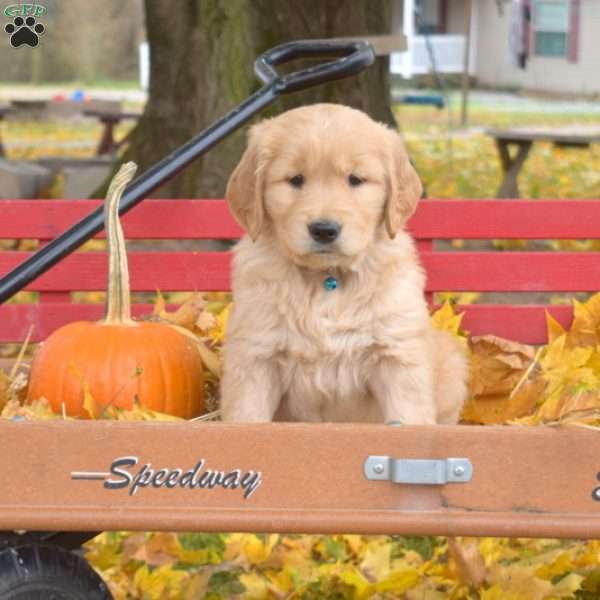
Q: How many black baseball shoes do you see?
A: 0